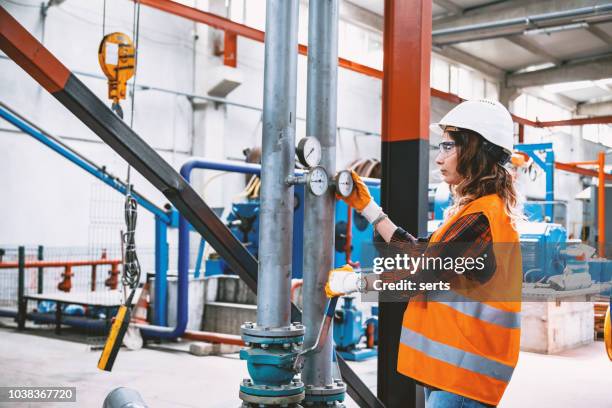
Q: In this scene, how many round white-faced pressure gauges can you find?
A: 3